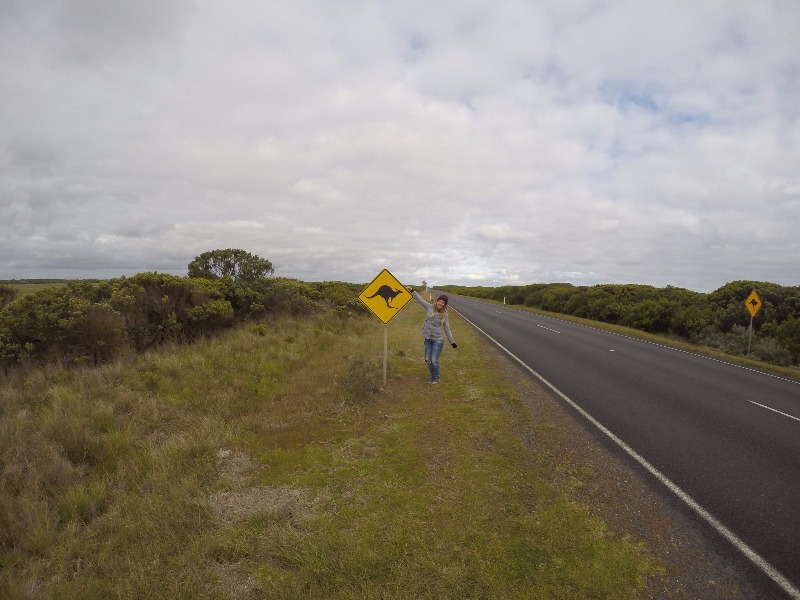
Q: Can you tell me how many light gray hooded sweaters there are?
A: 1